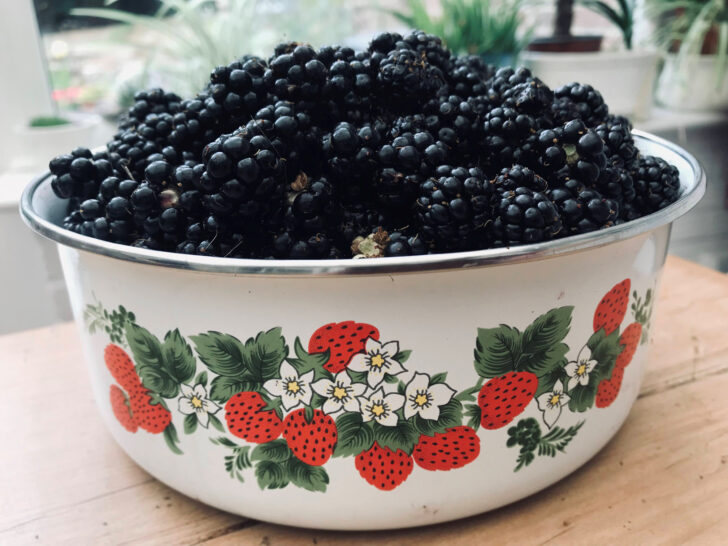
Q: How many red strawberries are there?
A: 12